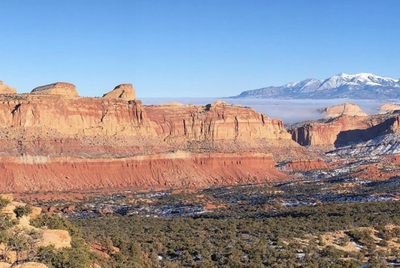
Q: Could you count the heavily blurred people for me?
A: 0